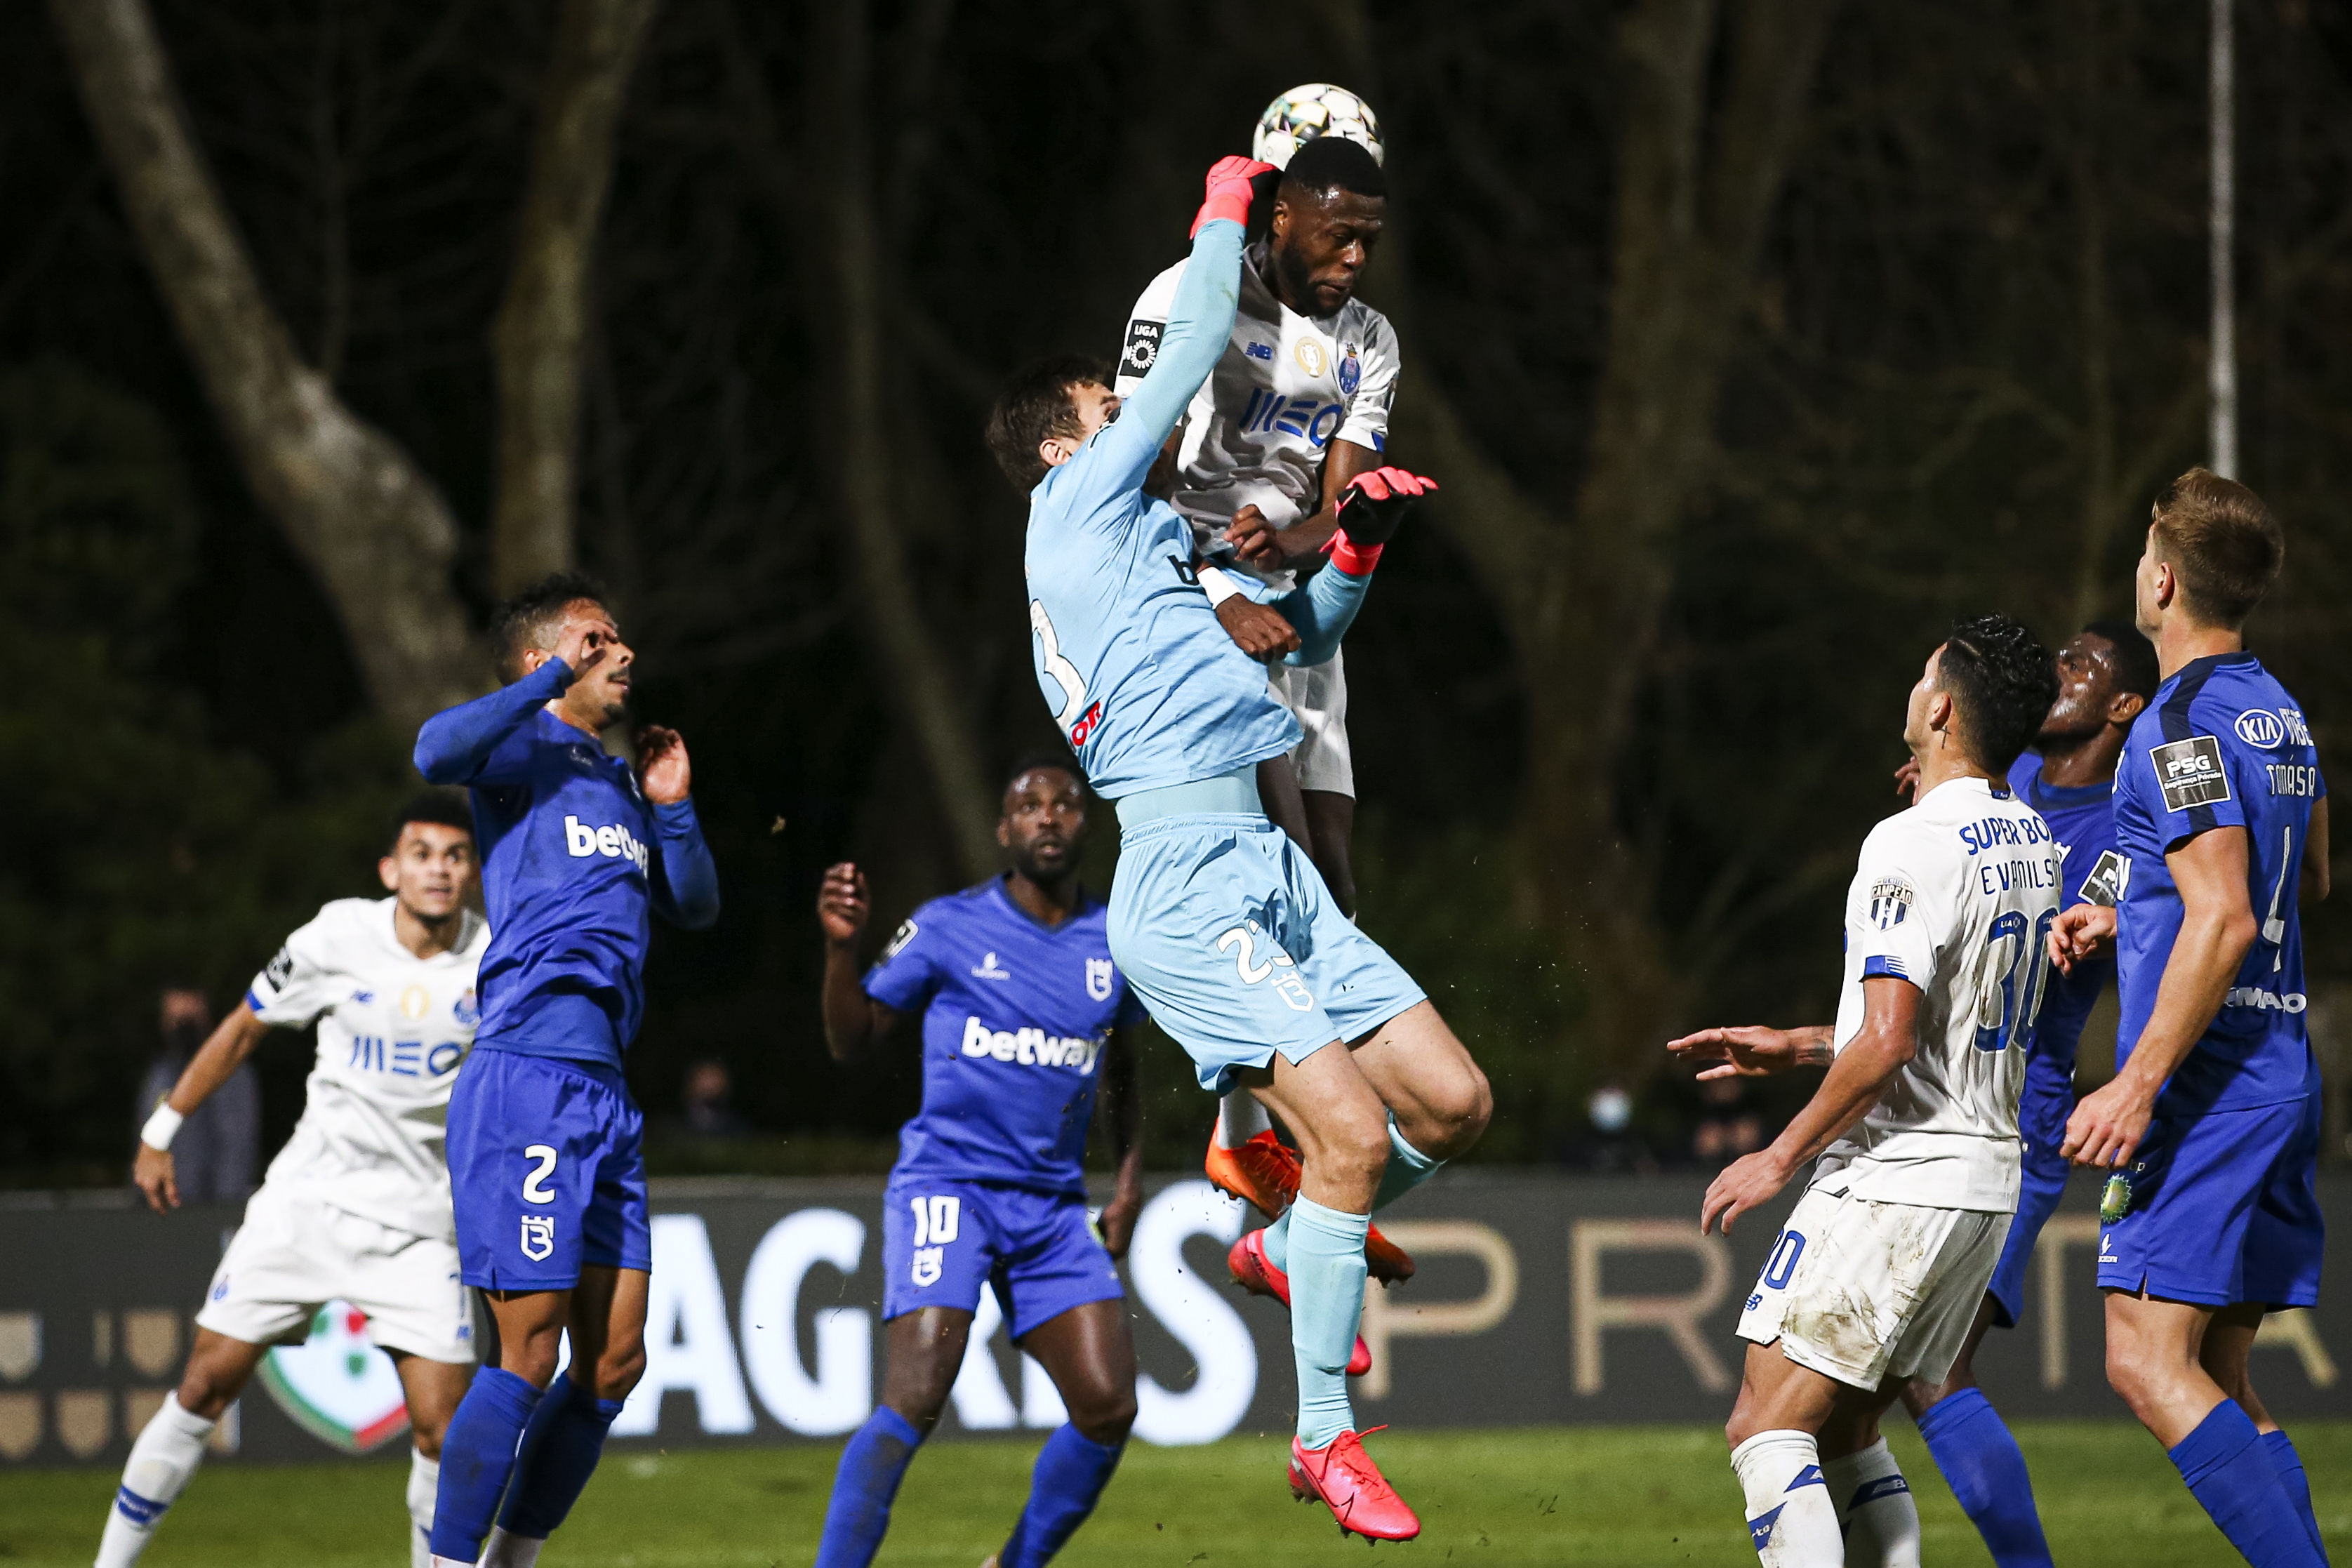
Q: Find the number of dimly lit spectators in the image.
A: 4